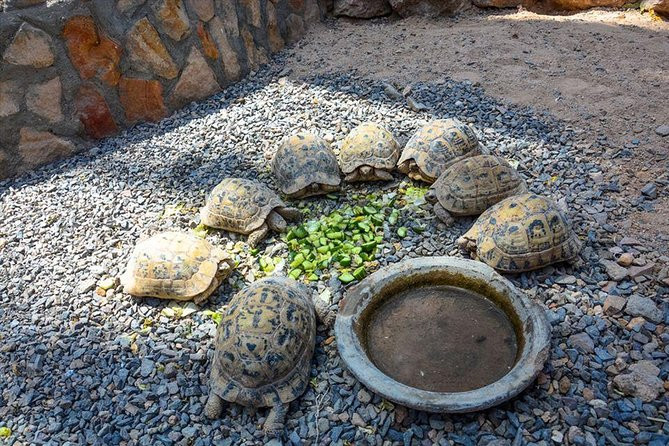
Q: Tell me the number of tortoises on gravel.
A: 8